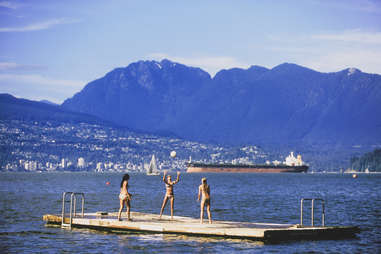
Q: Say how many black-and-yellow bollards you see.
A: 0